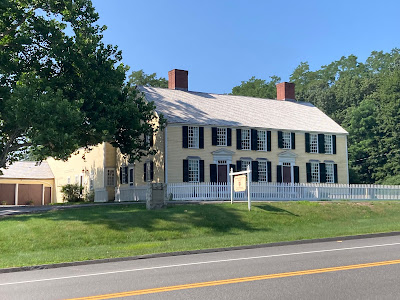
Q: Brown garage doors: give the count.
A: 2